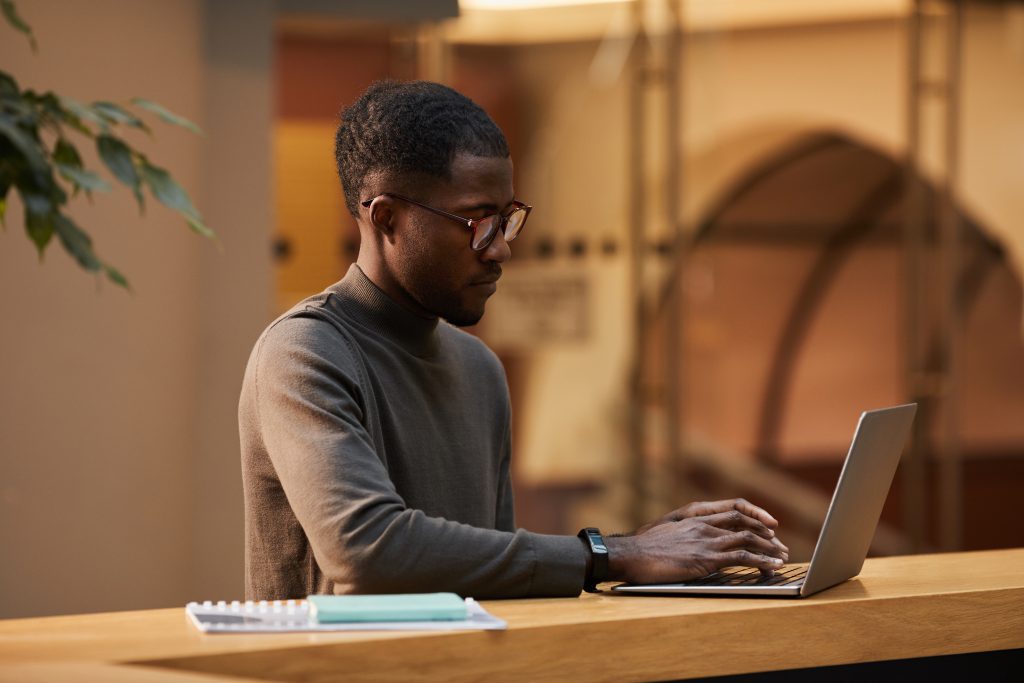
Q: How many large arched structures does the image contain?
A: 1